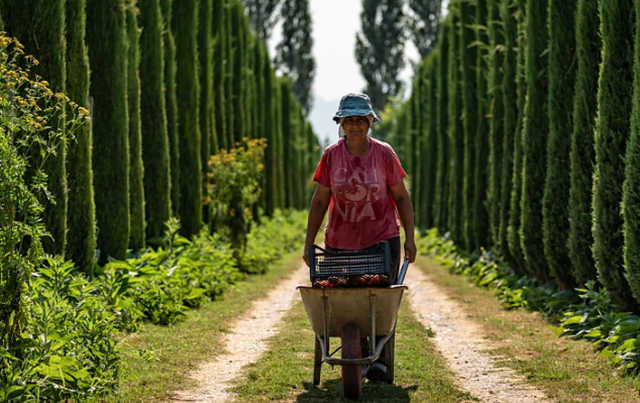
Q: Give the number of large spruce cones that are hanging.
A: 0